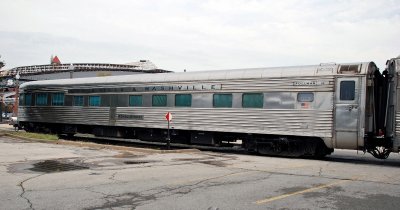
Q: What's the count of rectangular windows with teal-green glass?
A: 10